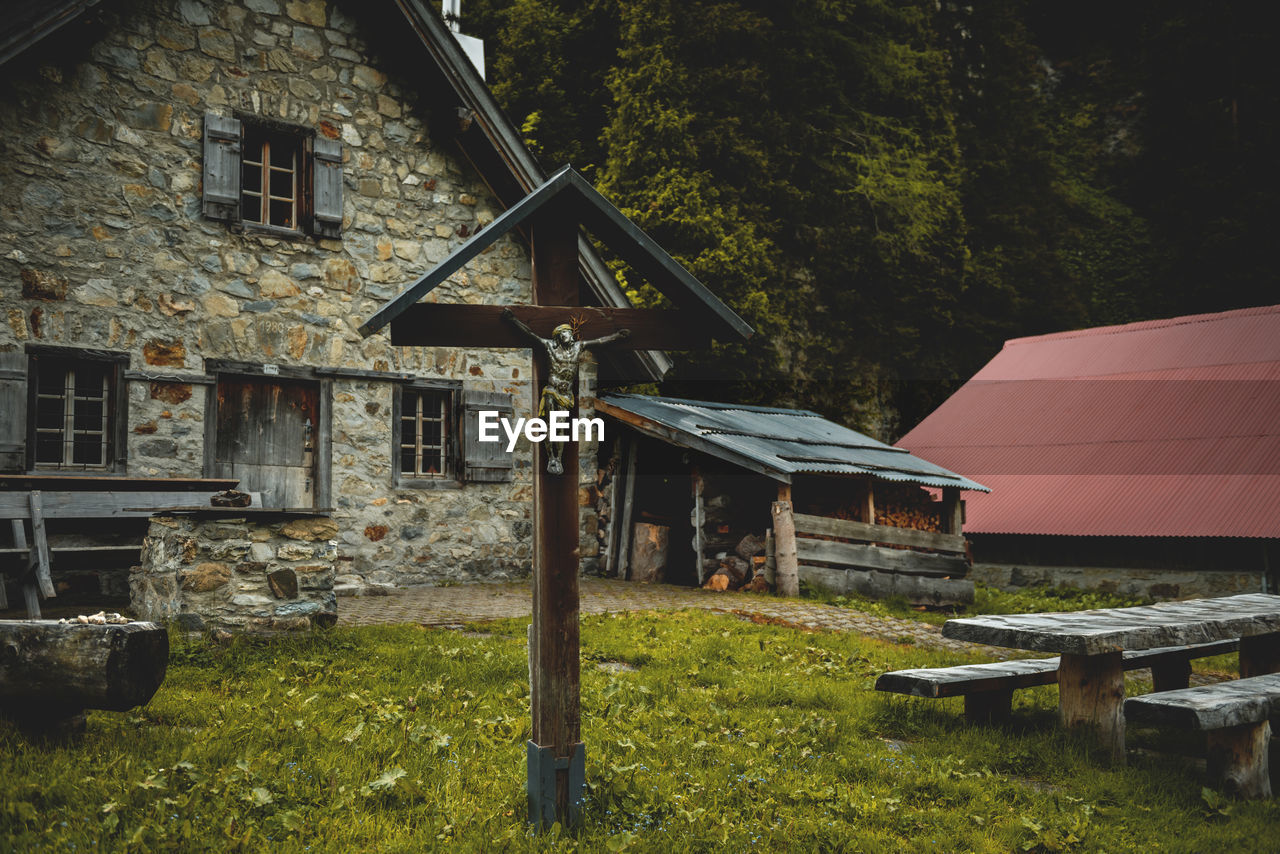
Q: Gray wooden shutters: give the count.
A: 4